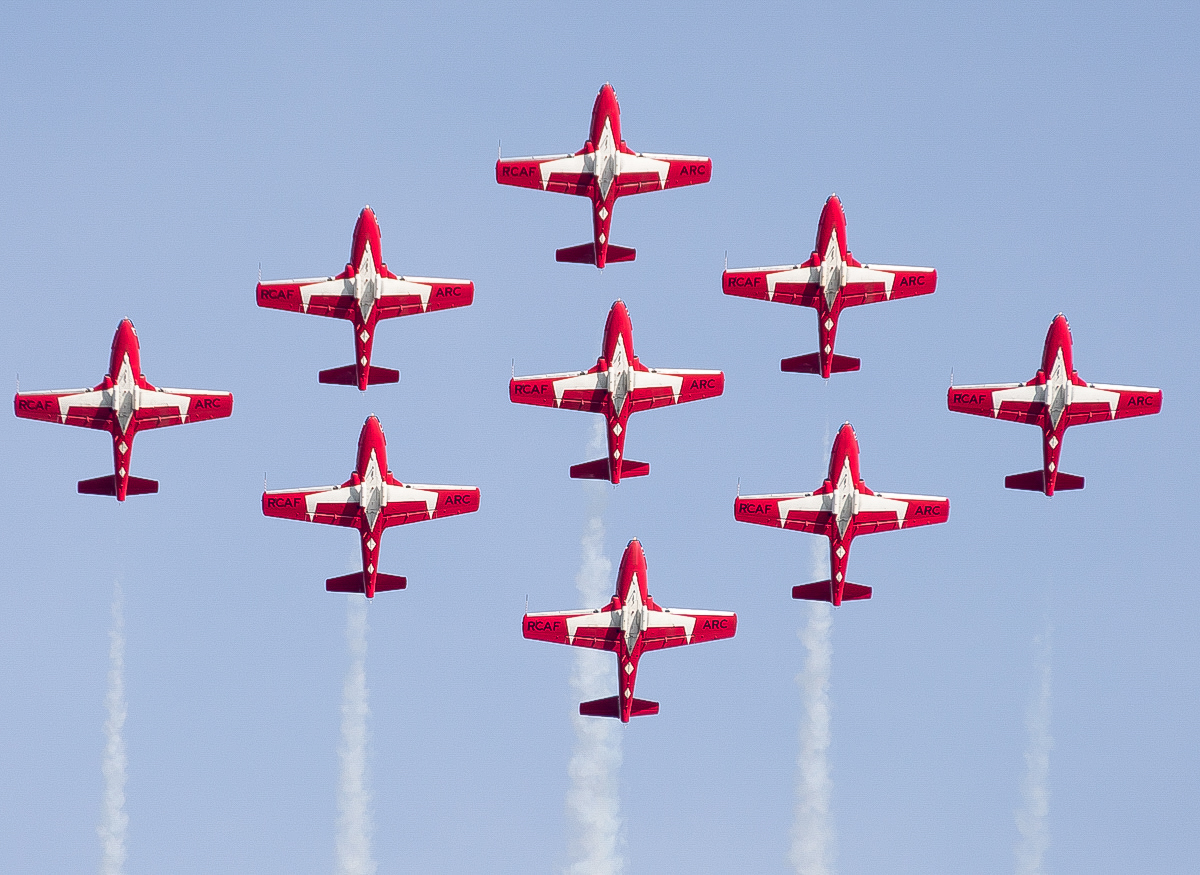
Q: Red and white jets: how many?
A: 9